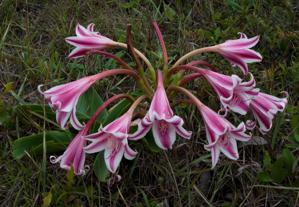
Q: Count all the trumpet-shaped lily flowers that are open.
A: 9